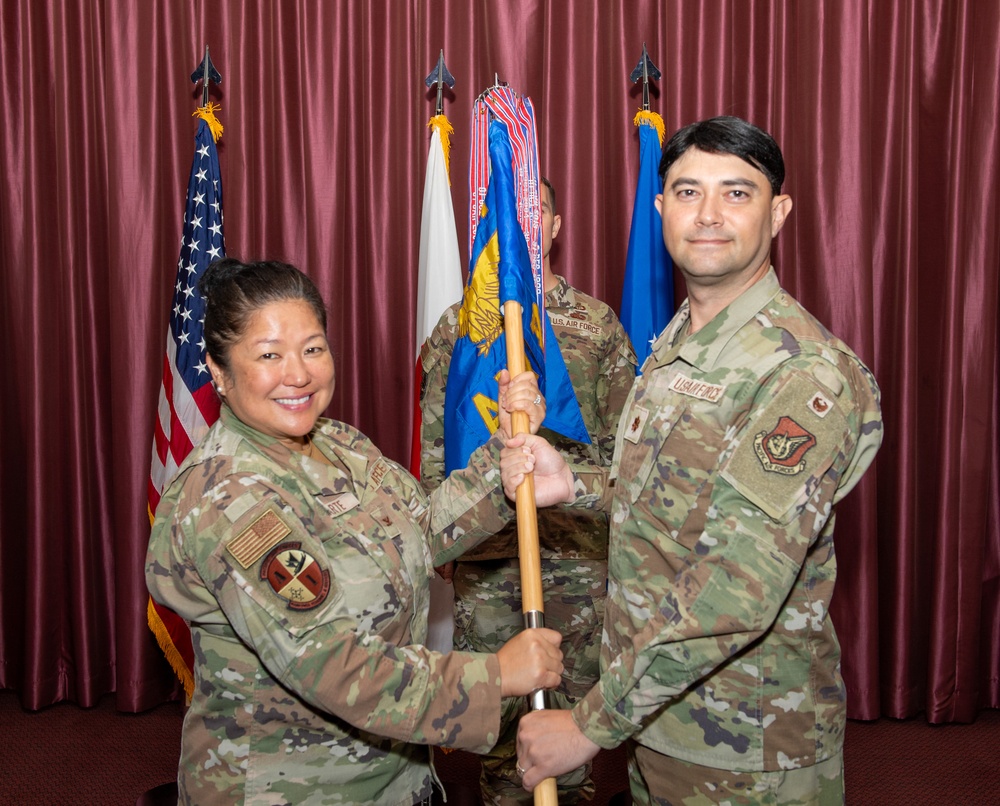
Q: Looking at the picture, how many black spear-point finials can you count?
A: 3